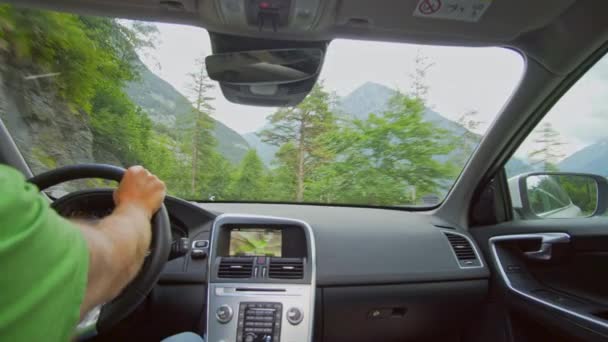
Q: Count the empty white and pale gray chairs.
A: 0